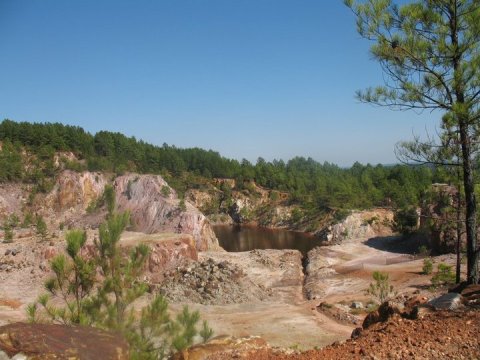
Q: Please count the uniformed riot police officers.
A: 0